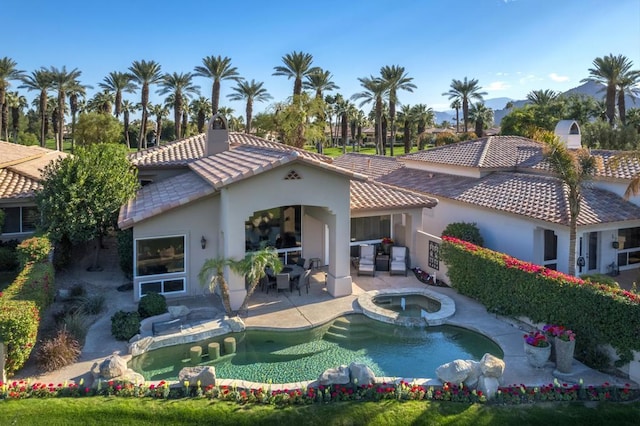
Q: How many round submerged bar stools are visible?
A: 3